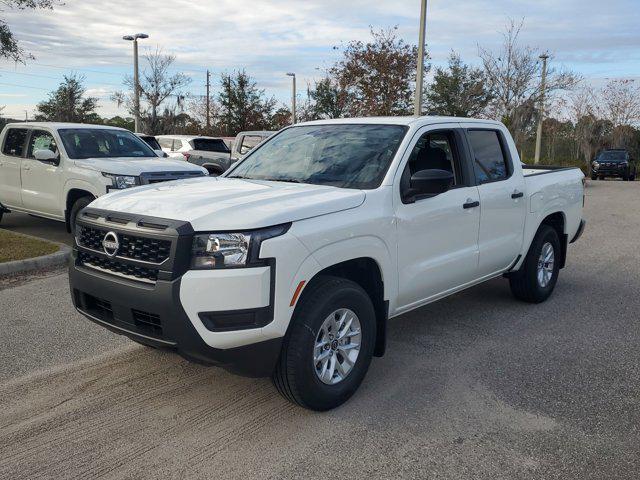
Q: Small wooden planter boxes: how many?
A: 0